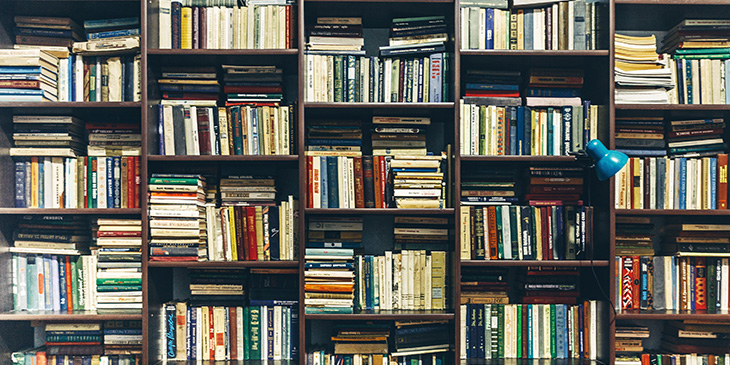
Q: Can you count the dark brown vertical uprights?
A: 4